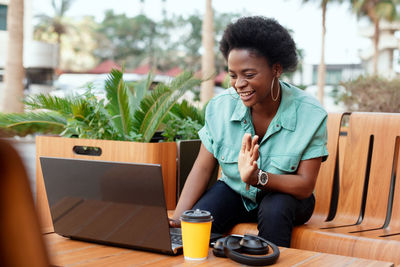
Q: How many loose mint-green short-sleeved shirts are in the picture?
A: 1